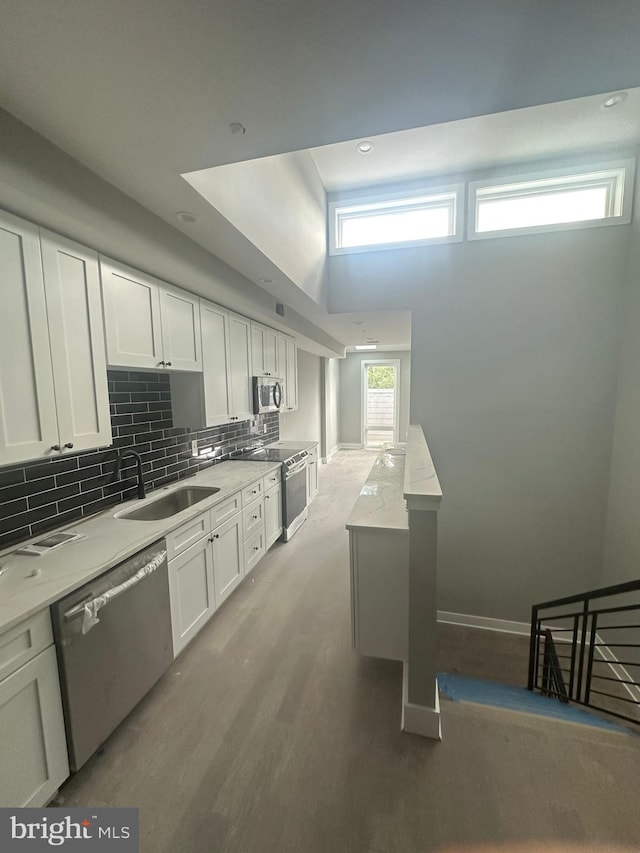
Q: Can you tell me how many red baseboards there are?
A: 0